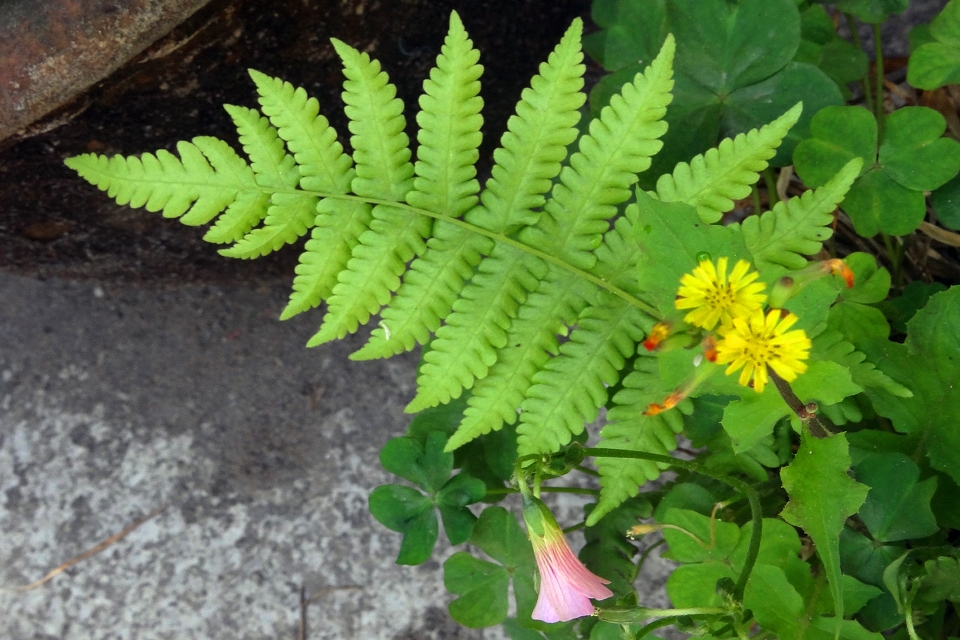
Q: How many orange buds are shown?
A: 4